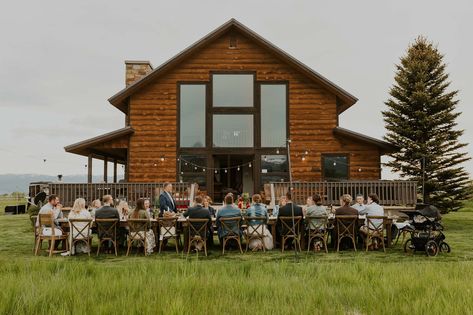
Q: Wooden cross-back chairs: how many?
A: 11